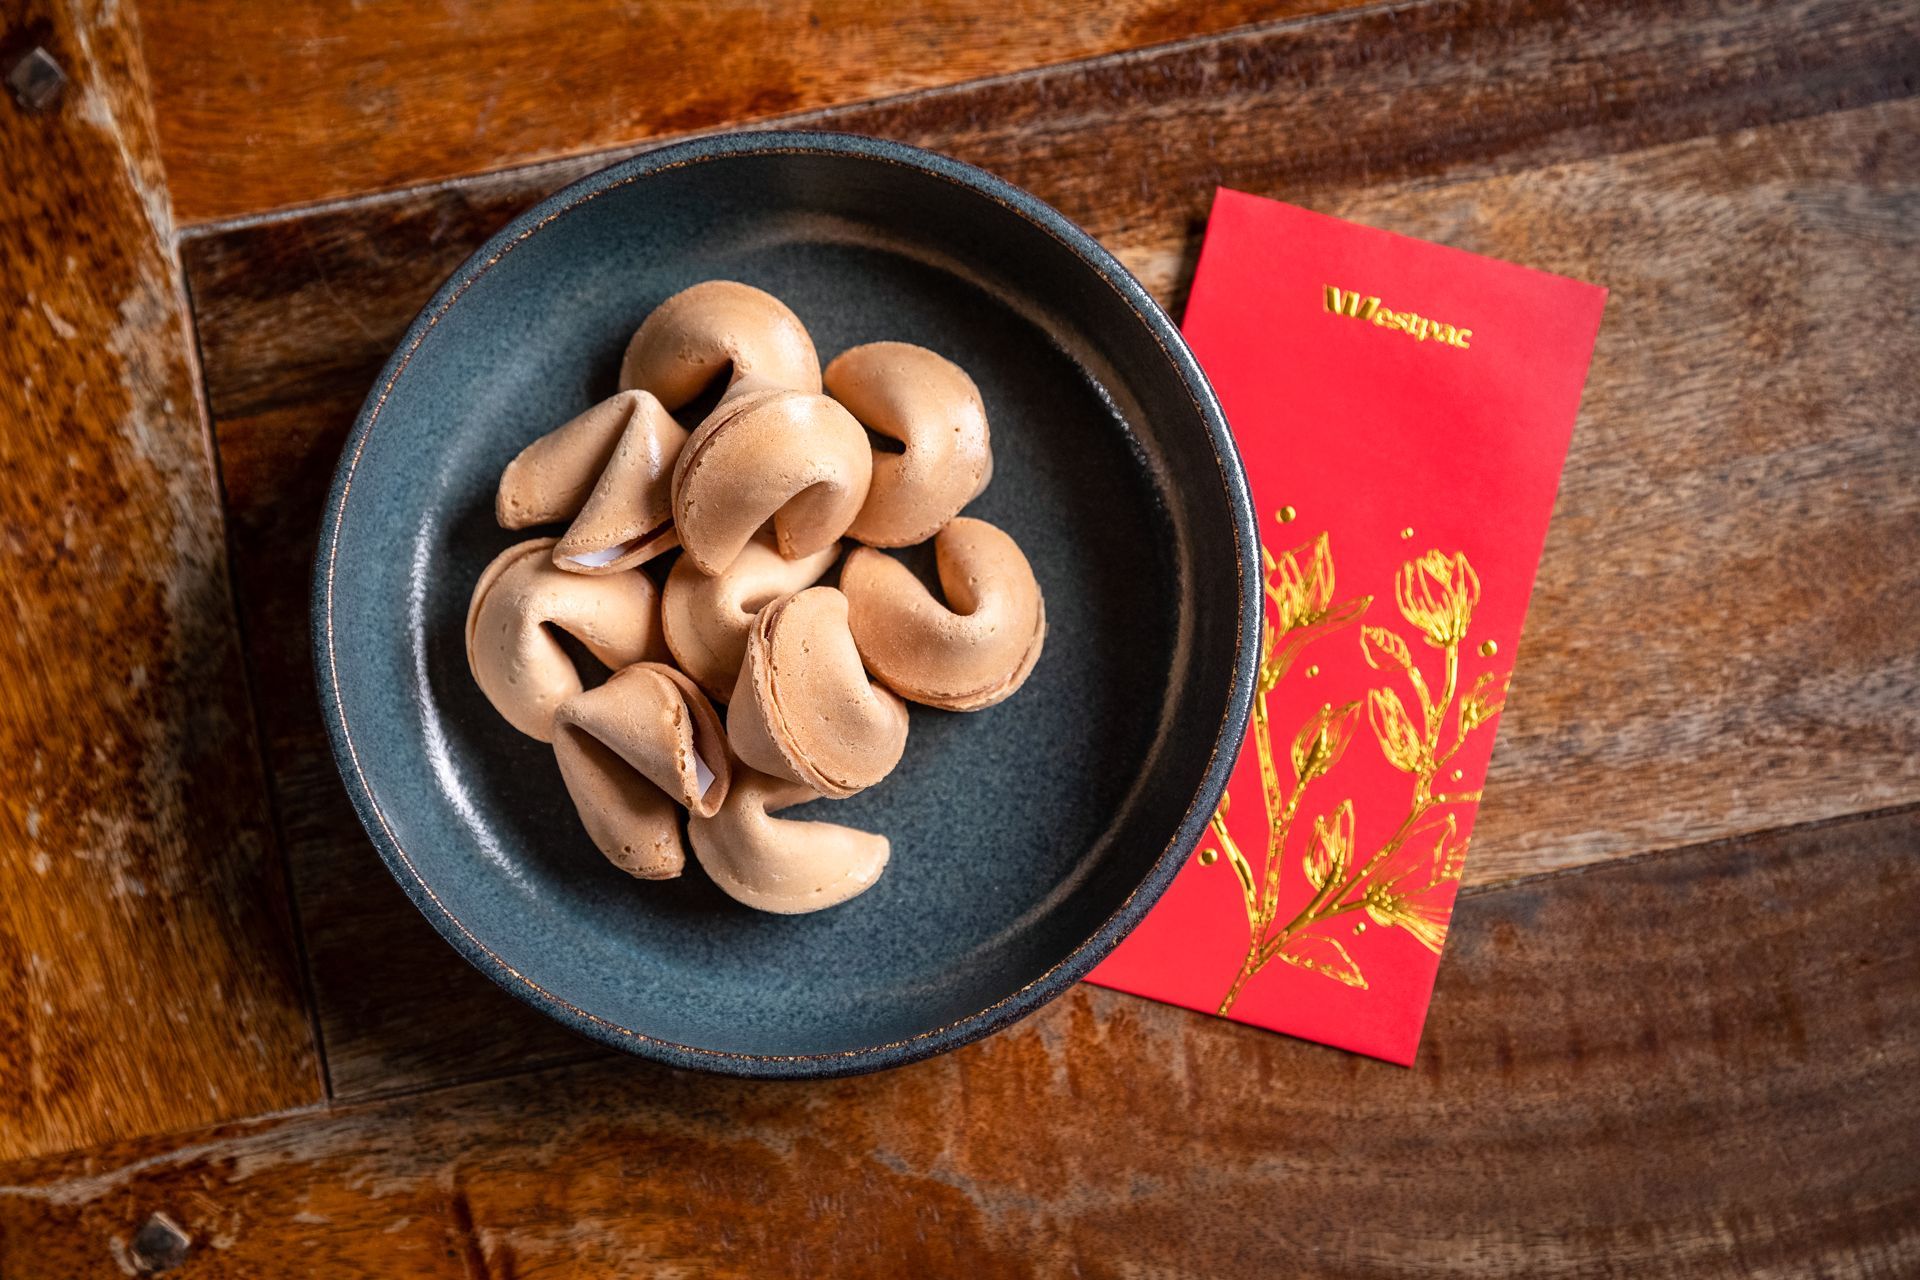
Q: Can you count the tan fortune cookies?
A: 10